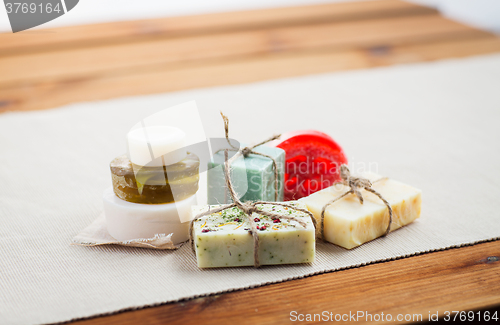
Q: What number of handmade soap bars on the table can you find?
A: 7